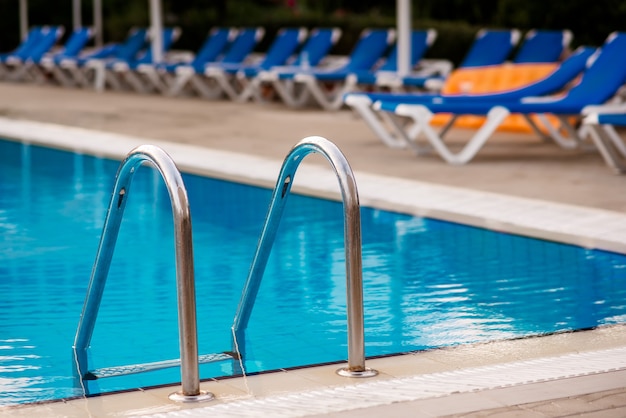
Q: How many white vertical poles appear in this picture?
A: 5